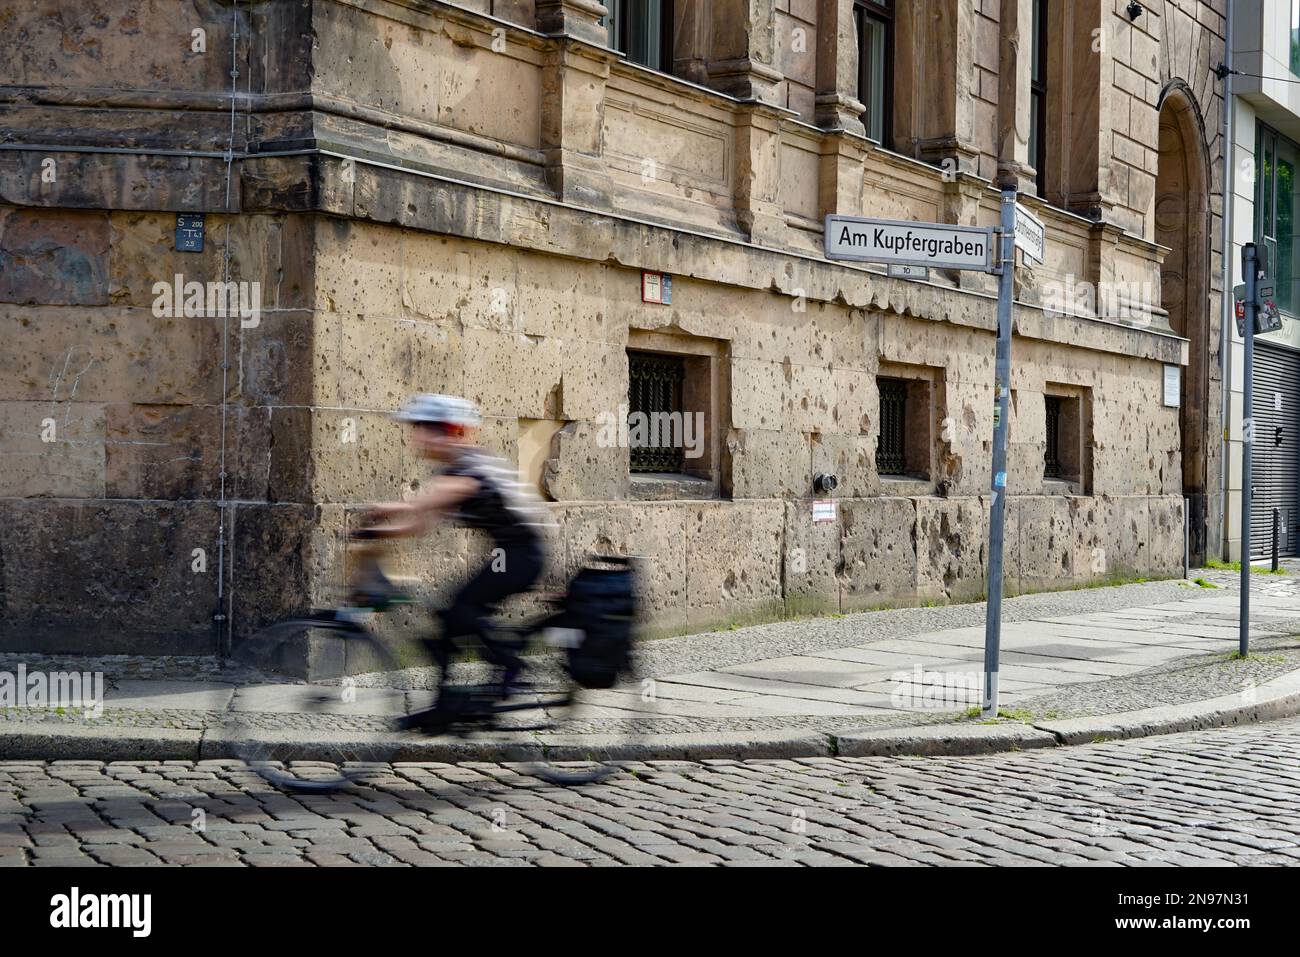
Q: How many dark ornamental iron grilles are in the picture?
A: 3